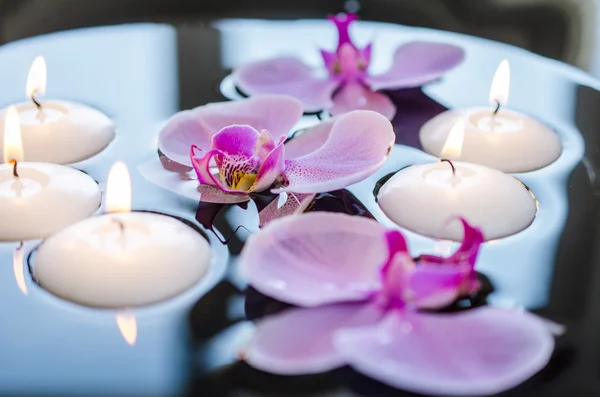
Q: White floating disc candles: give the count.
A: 5